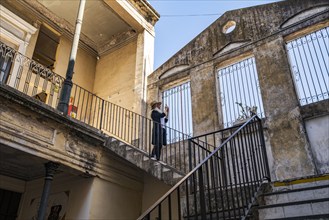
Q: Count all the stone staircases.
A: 2